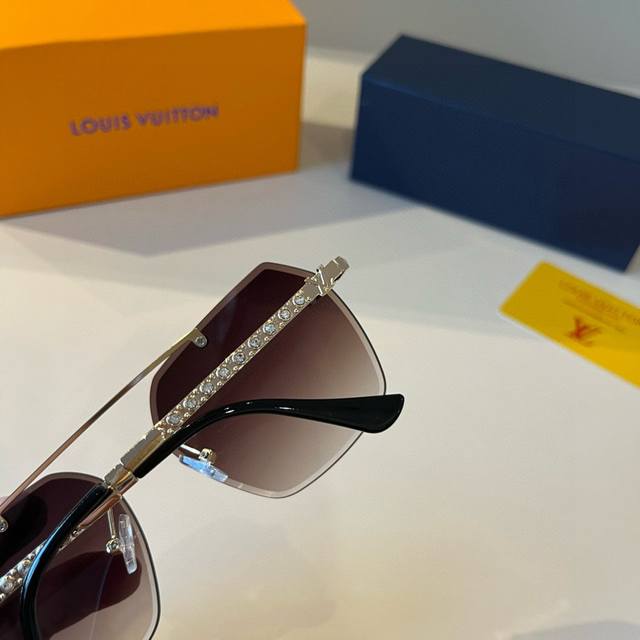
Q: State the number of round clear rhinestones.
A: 11